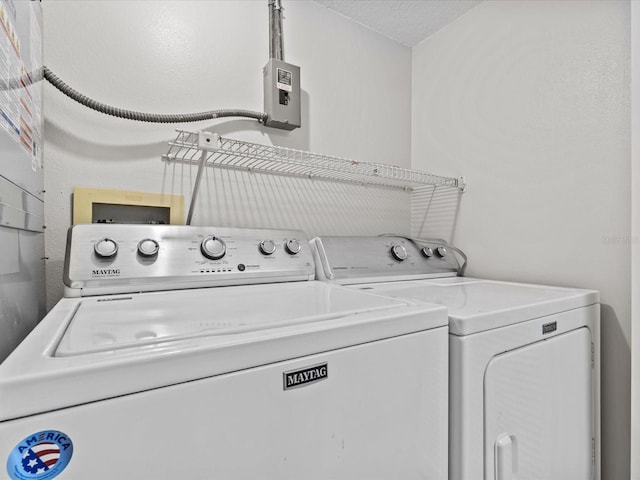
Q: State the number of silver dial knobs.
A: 8